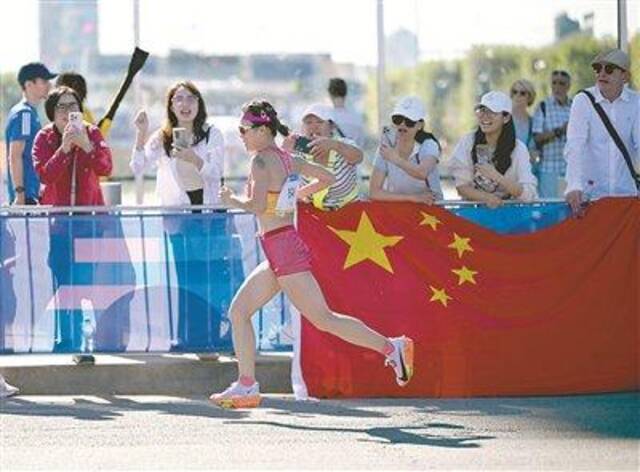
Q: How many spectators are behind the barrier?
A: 11